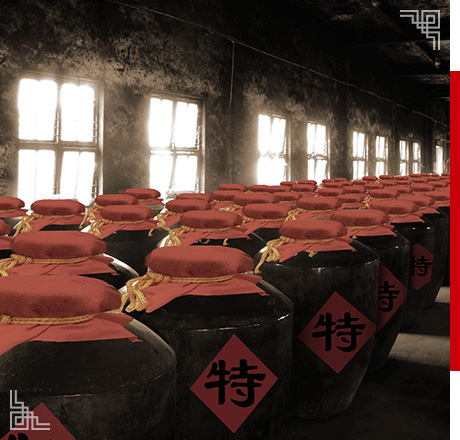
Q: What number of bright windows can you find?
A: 9